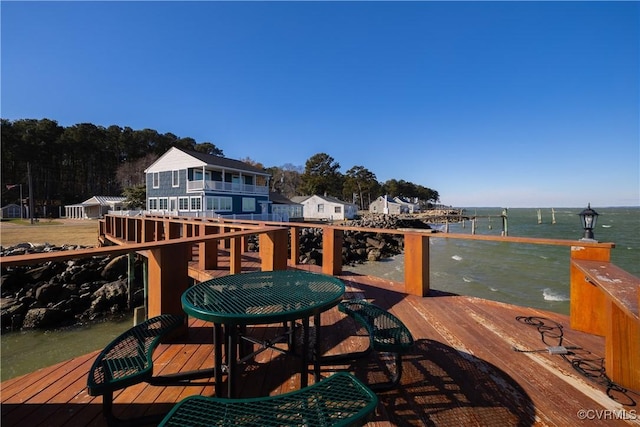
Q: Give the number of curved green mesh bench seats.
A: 3